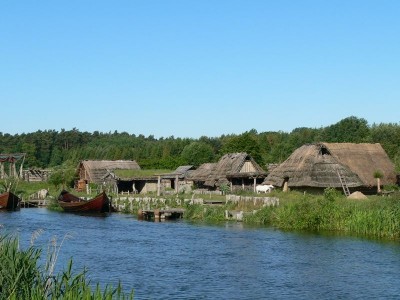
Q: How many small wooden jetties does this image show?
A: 2